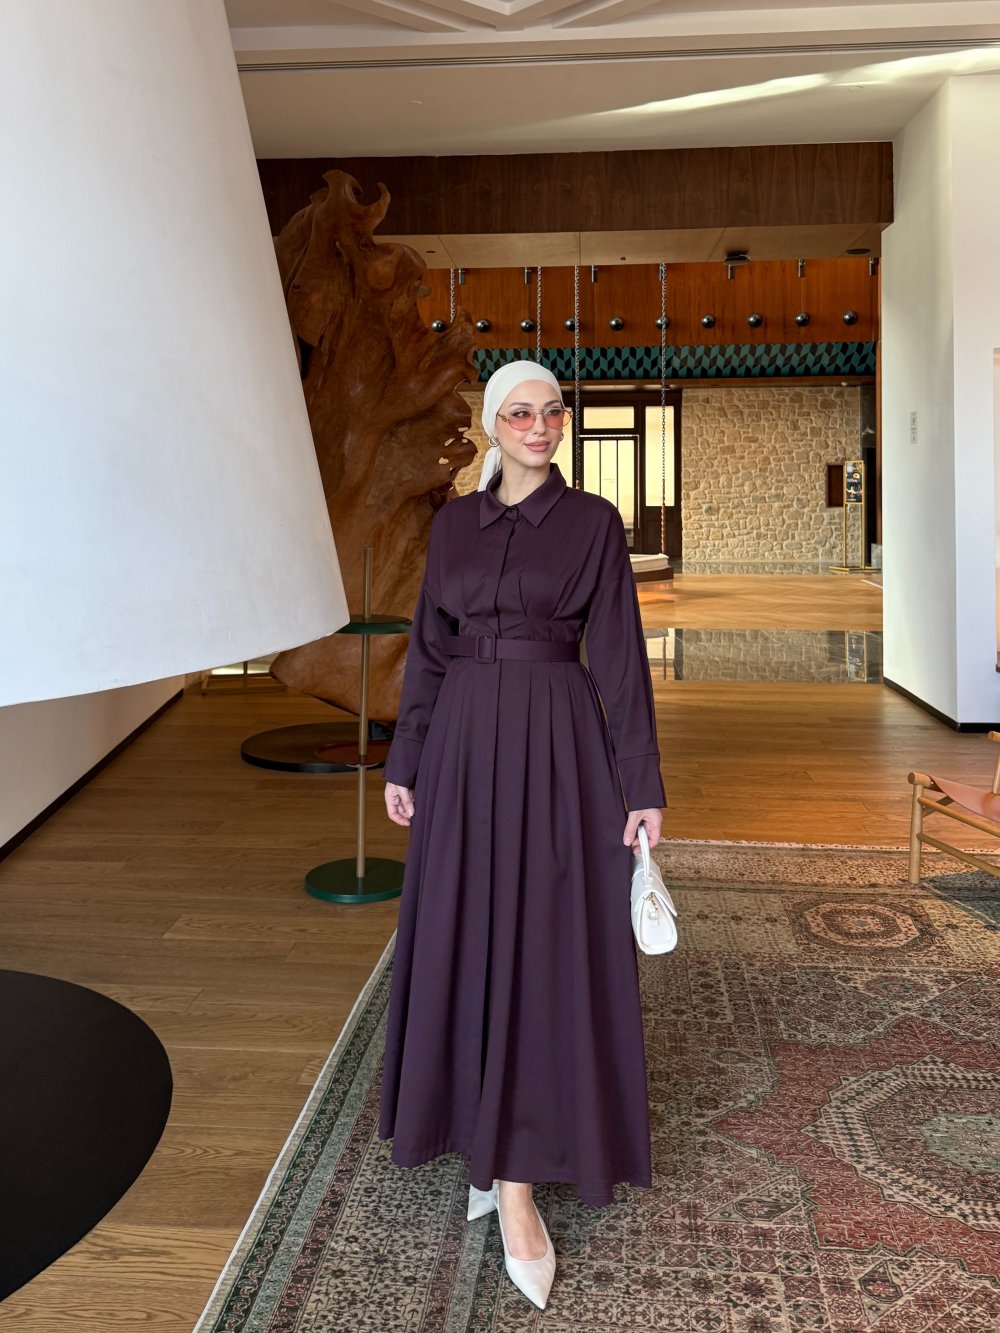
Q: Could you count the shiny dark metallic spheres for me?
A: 10